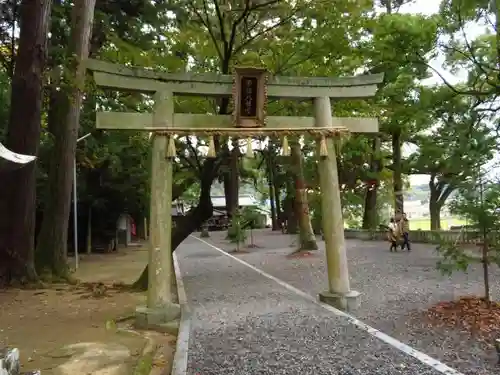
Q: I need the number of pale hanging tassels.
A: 5